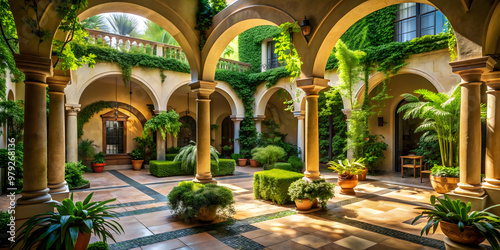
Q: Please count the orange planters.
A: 11